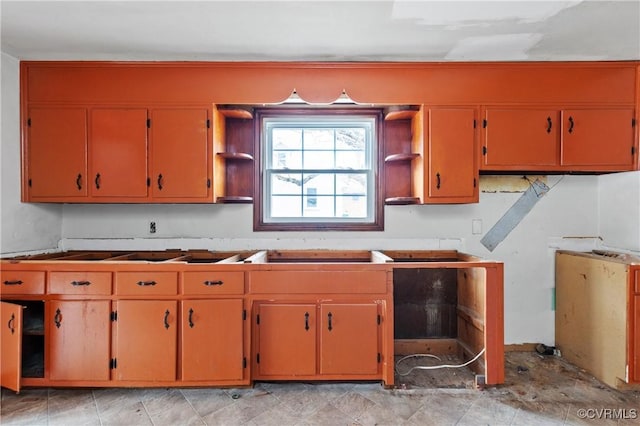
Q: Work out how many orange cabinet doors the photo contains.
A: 12